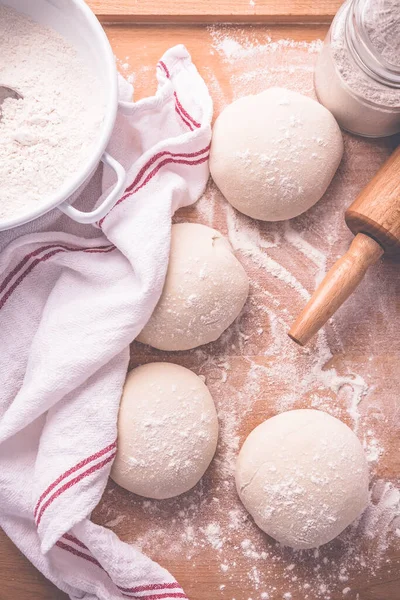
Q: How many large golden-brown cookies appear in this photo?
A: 0